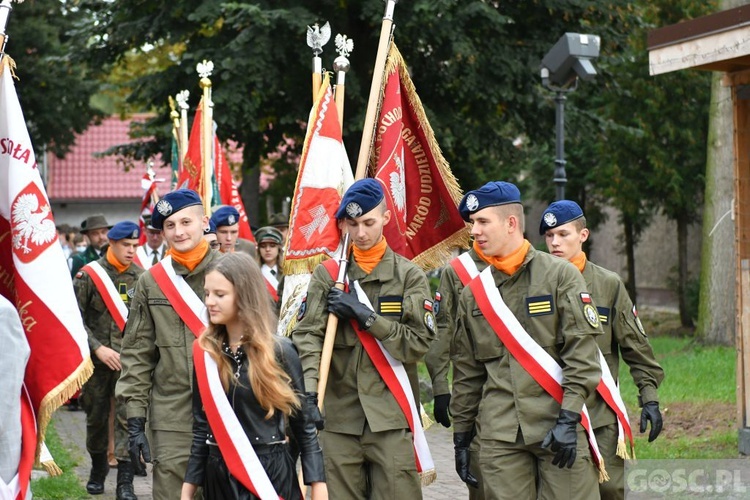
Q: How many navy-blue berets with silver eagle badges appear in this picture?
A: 6